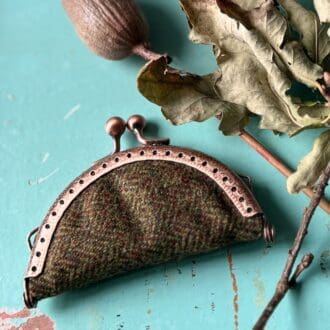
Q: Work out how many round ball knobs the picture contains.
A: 2